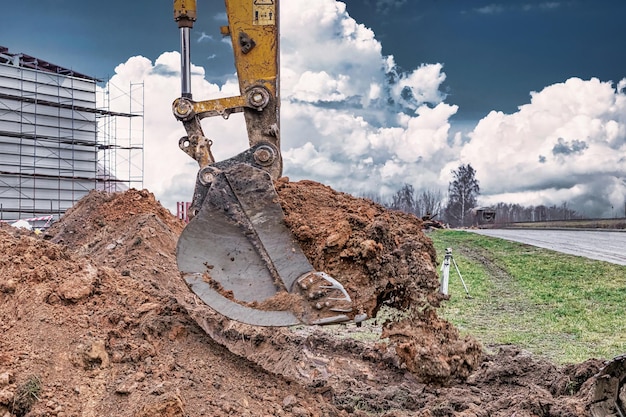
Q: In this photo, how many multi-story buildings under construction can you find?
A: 1